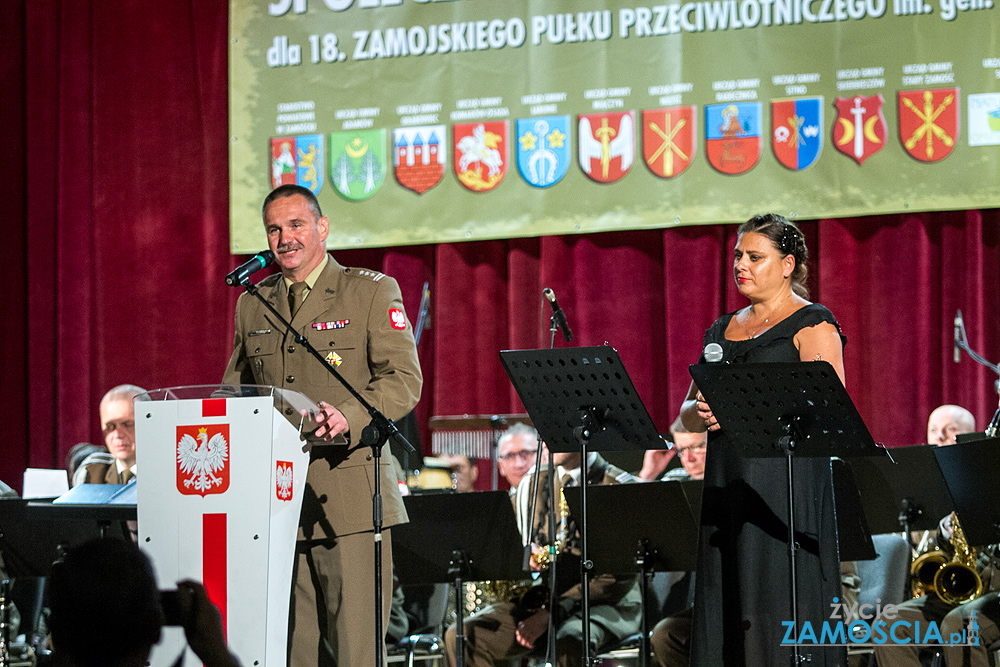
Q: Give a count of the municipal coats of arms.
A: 11